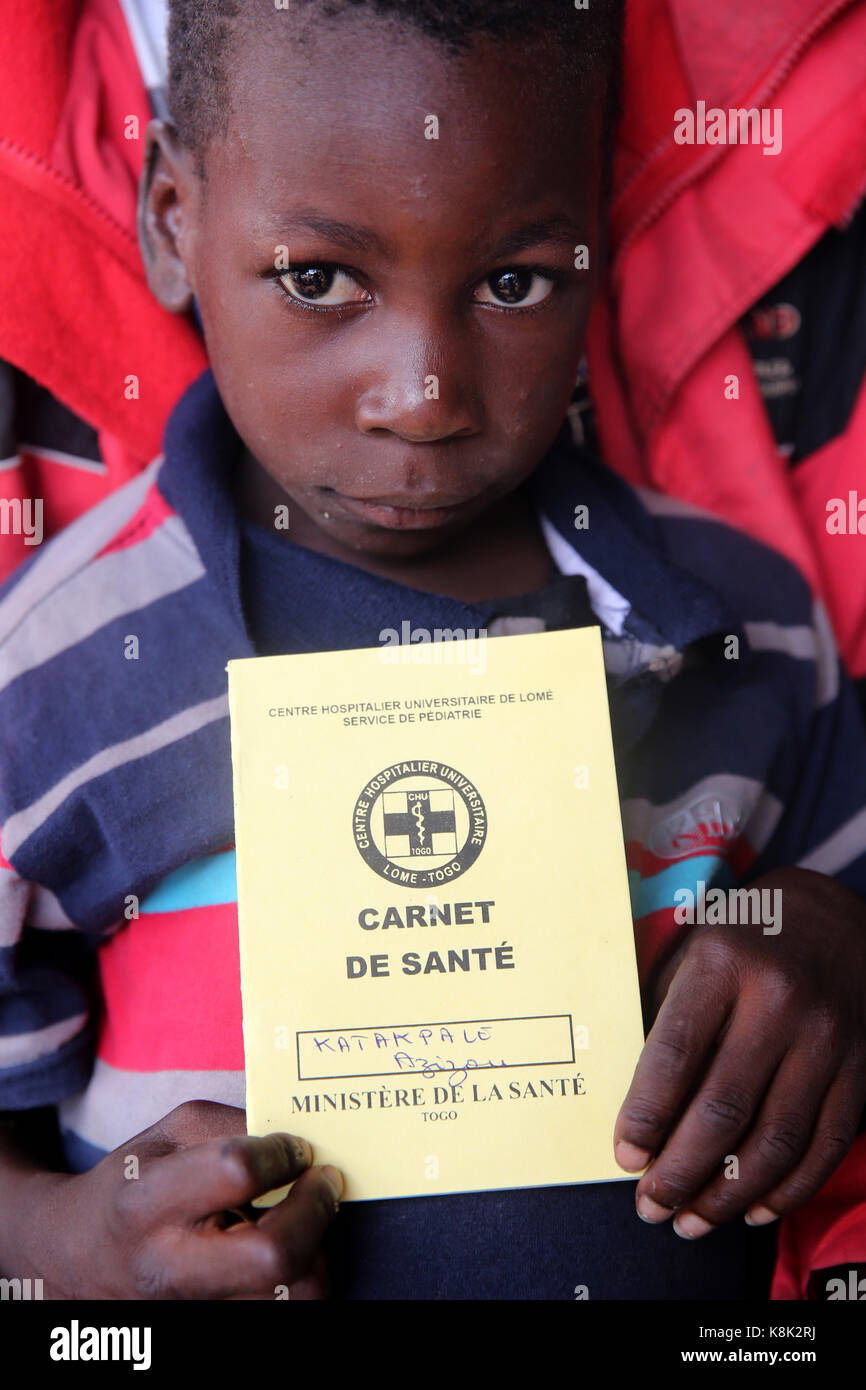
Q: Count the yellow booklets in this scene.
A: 1